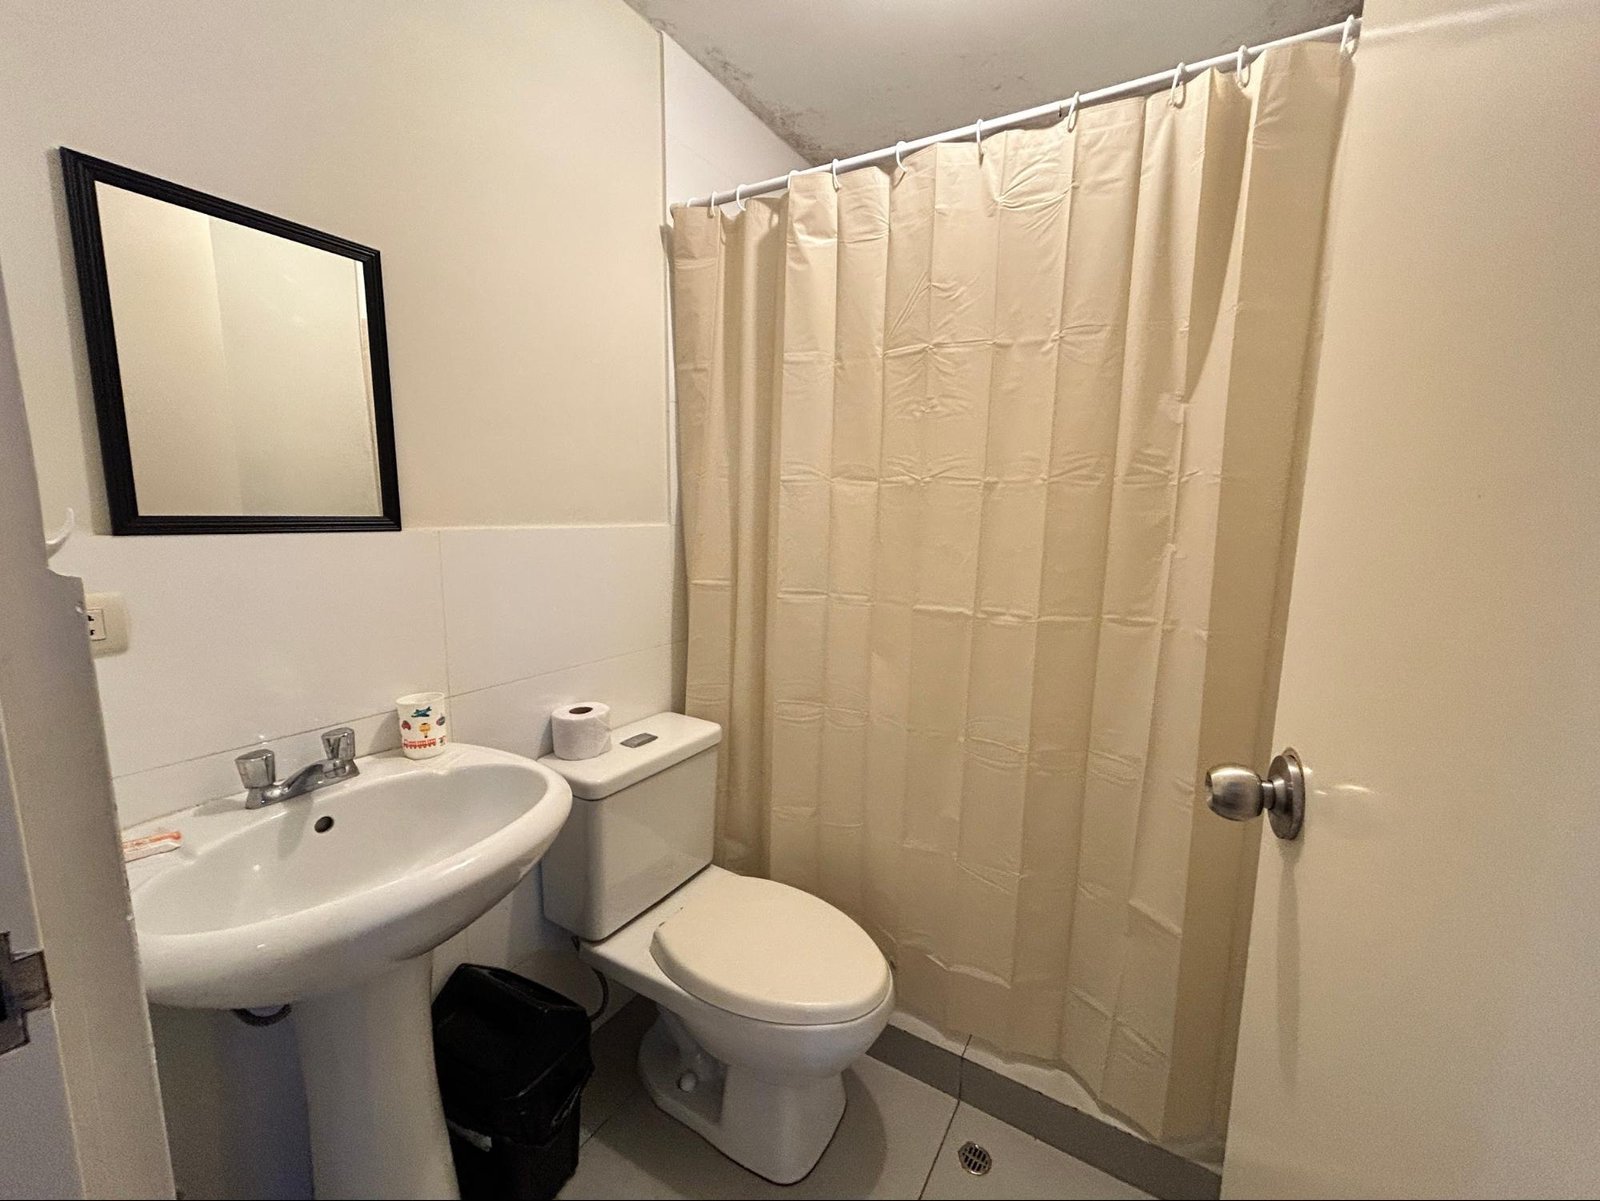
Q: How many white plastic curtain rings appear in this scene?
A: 11